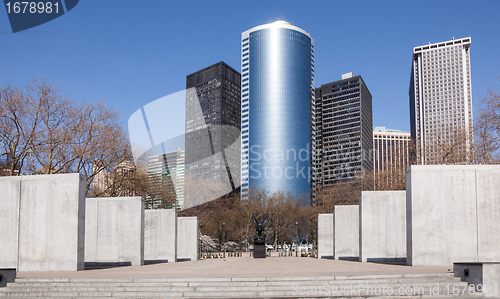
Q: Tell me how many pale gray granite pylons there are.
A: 8